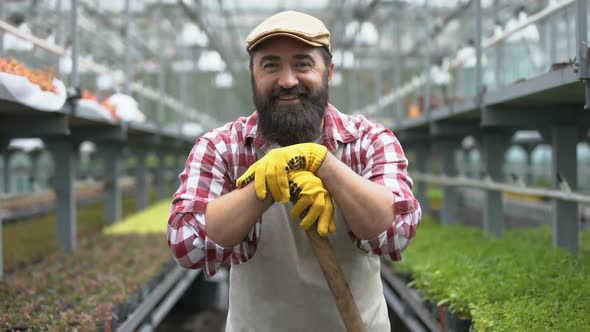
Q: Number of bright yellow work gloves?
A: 2